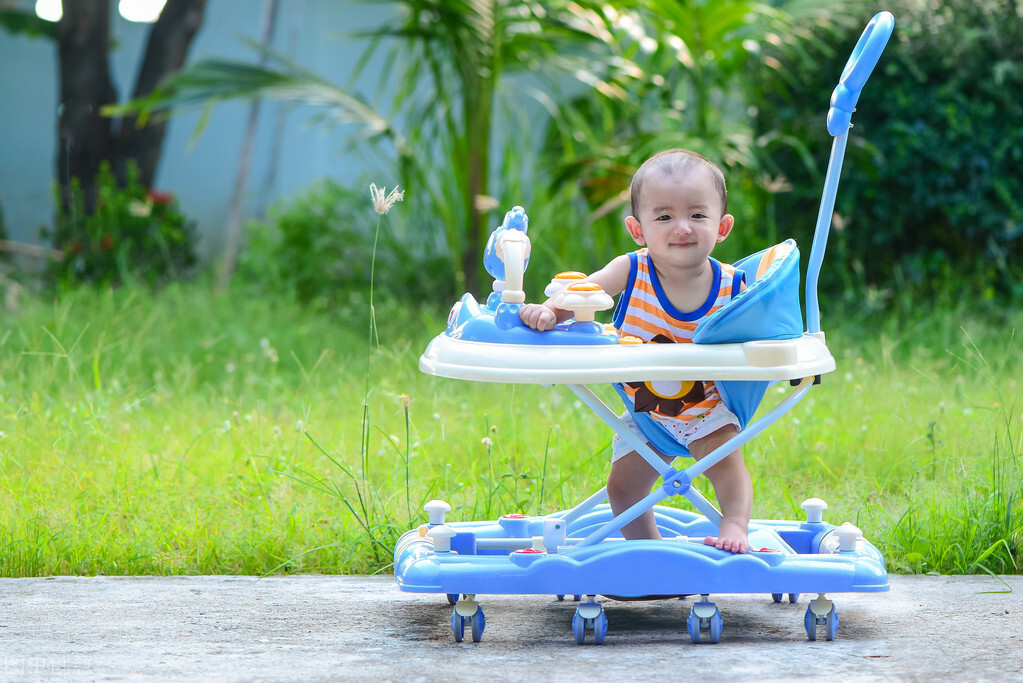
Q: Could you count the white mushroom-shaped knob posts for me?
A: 4